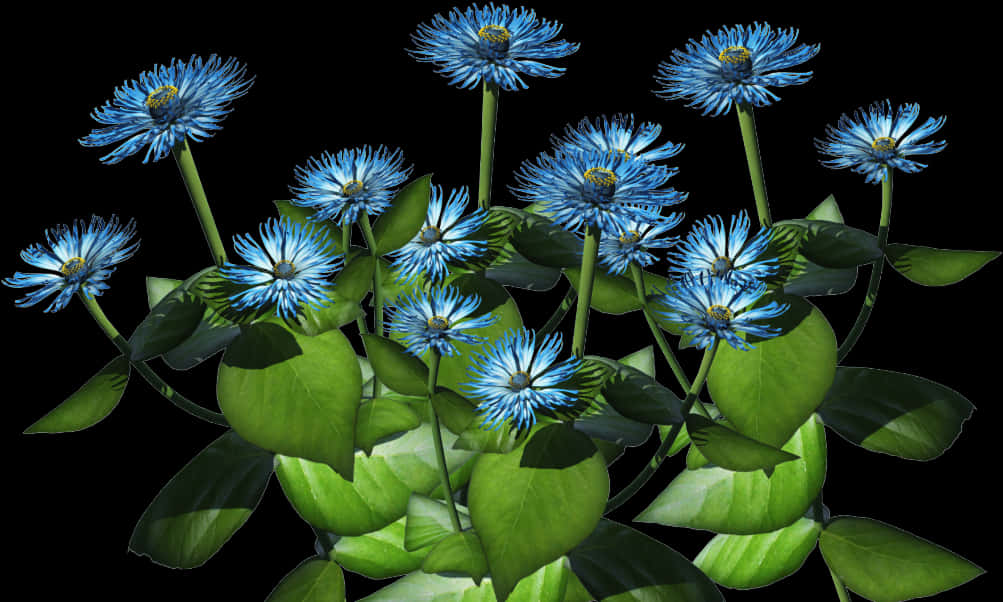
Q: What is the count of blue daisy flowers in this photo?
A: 15